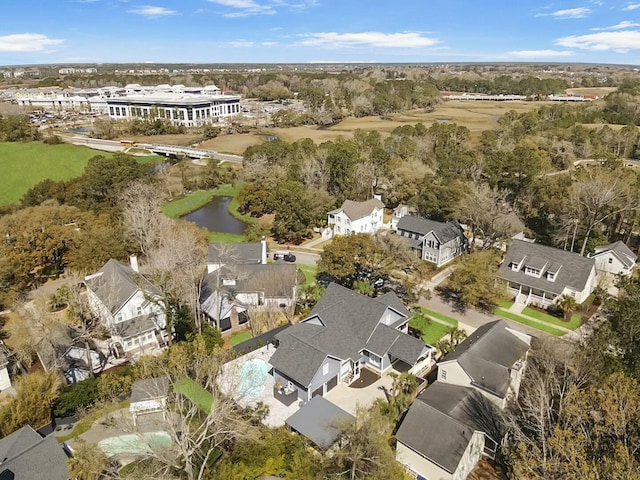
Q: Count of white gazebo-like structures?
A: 1